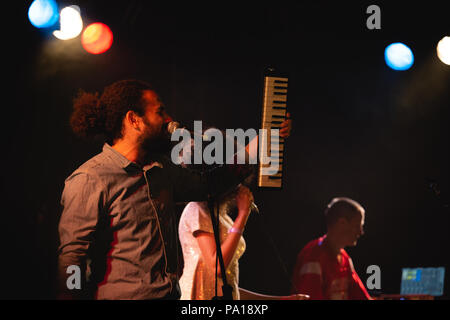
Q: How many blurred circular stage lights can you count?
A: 5